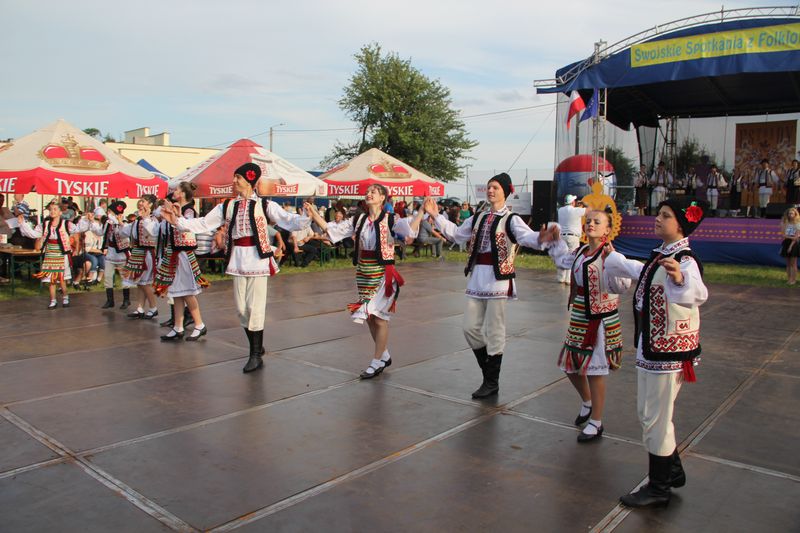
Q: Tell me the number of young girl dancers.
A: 5